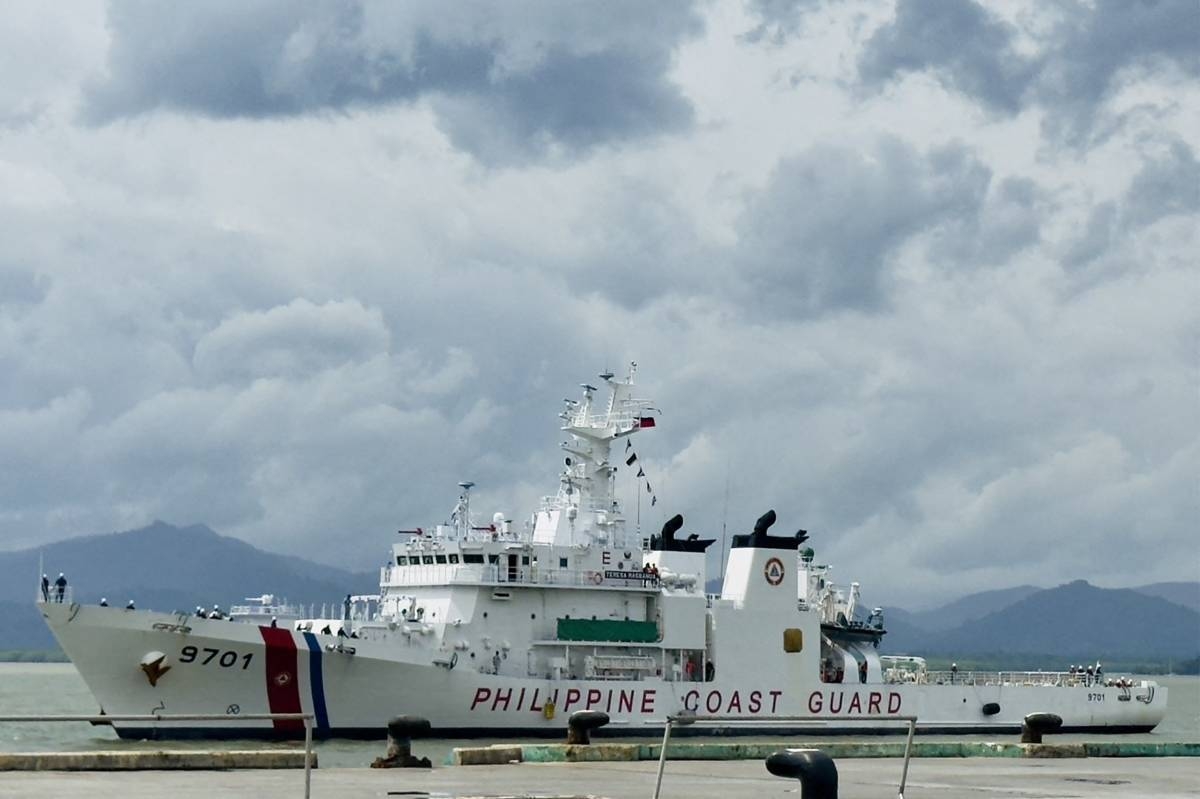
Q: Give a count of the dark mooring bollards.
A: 4